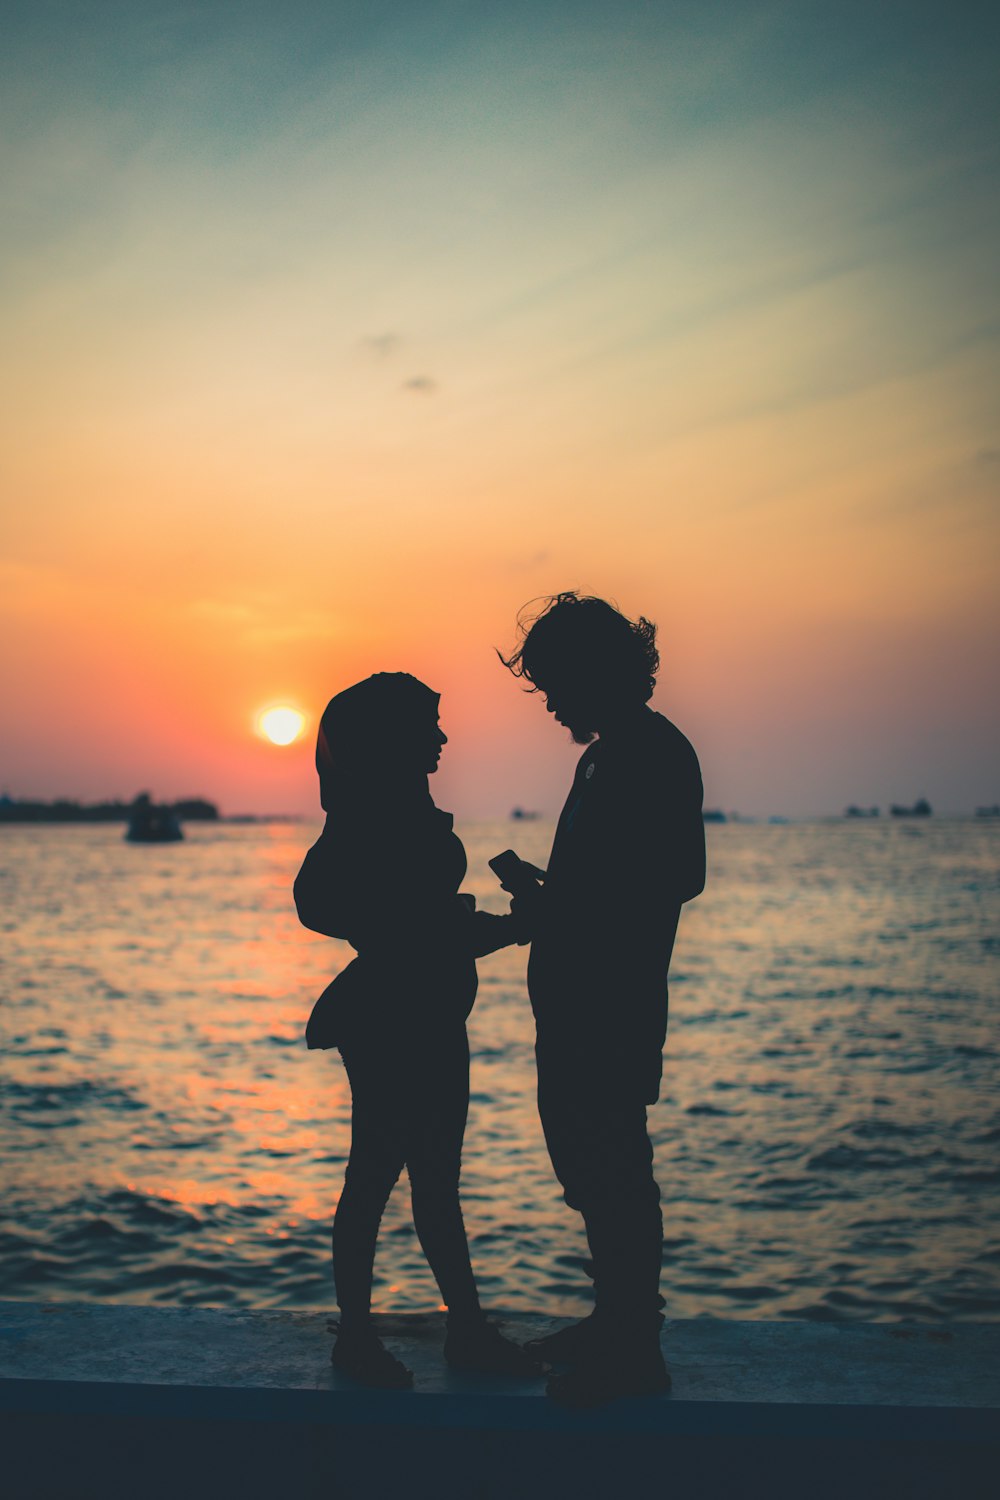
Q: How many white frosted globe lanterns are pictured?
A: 0